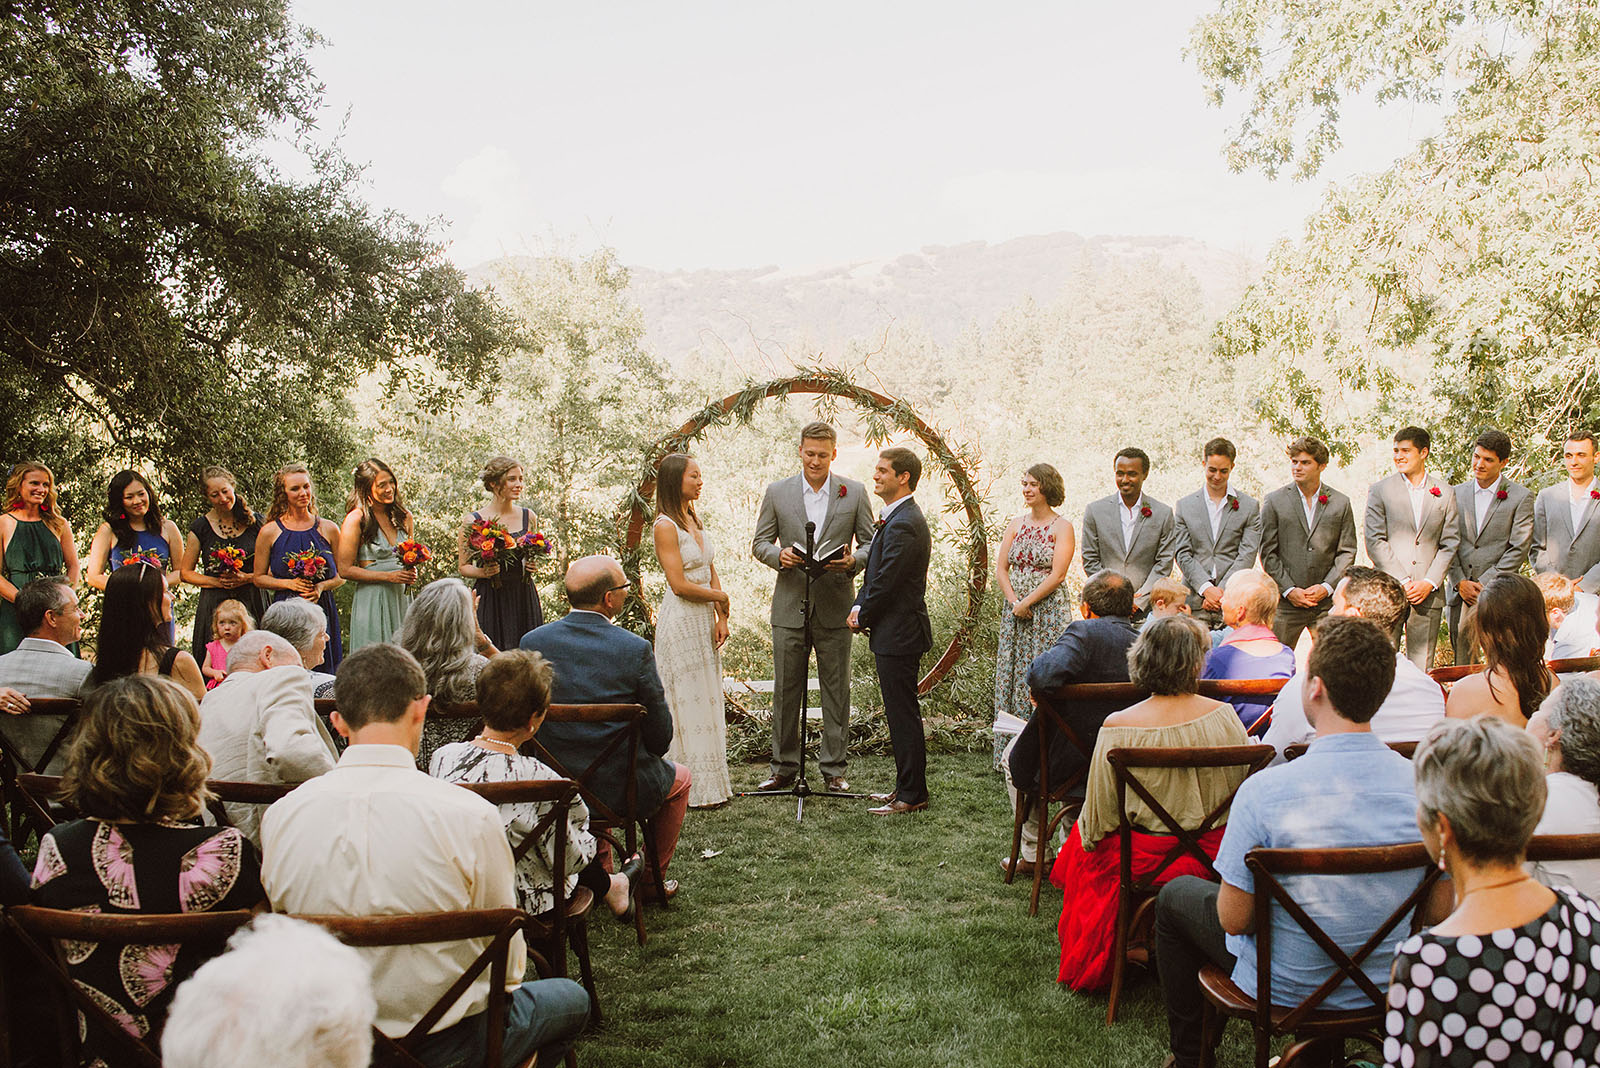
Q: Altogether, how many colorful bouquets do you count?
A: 6